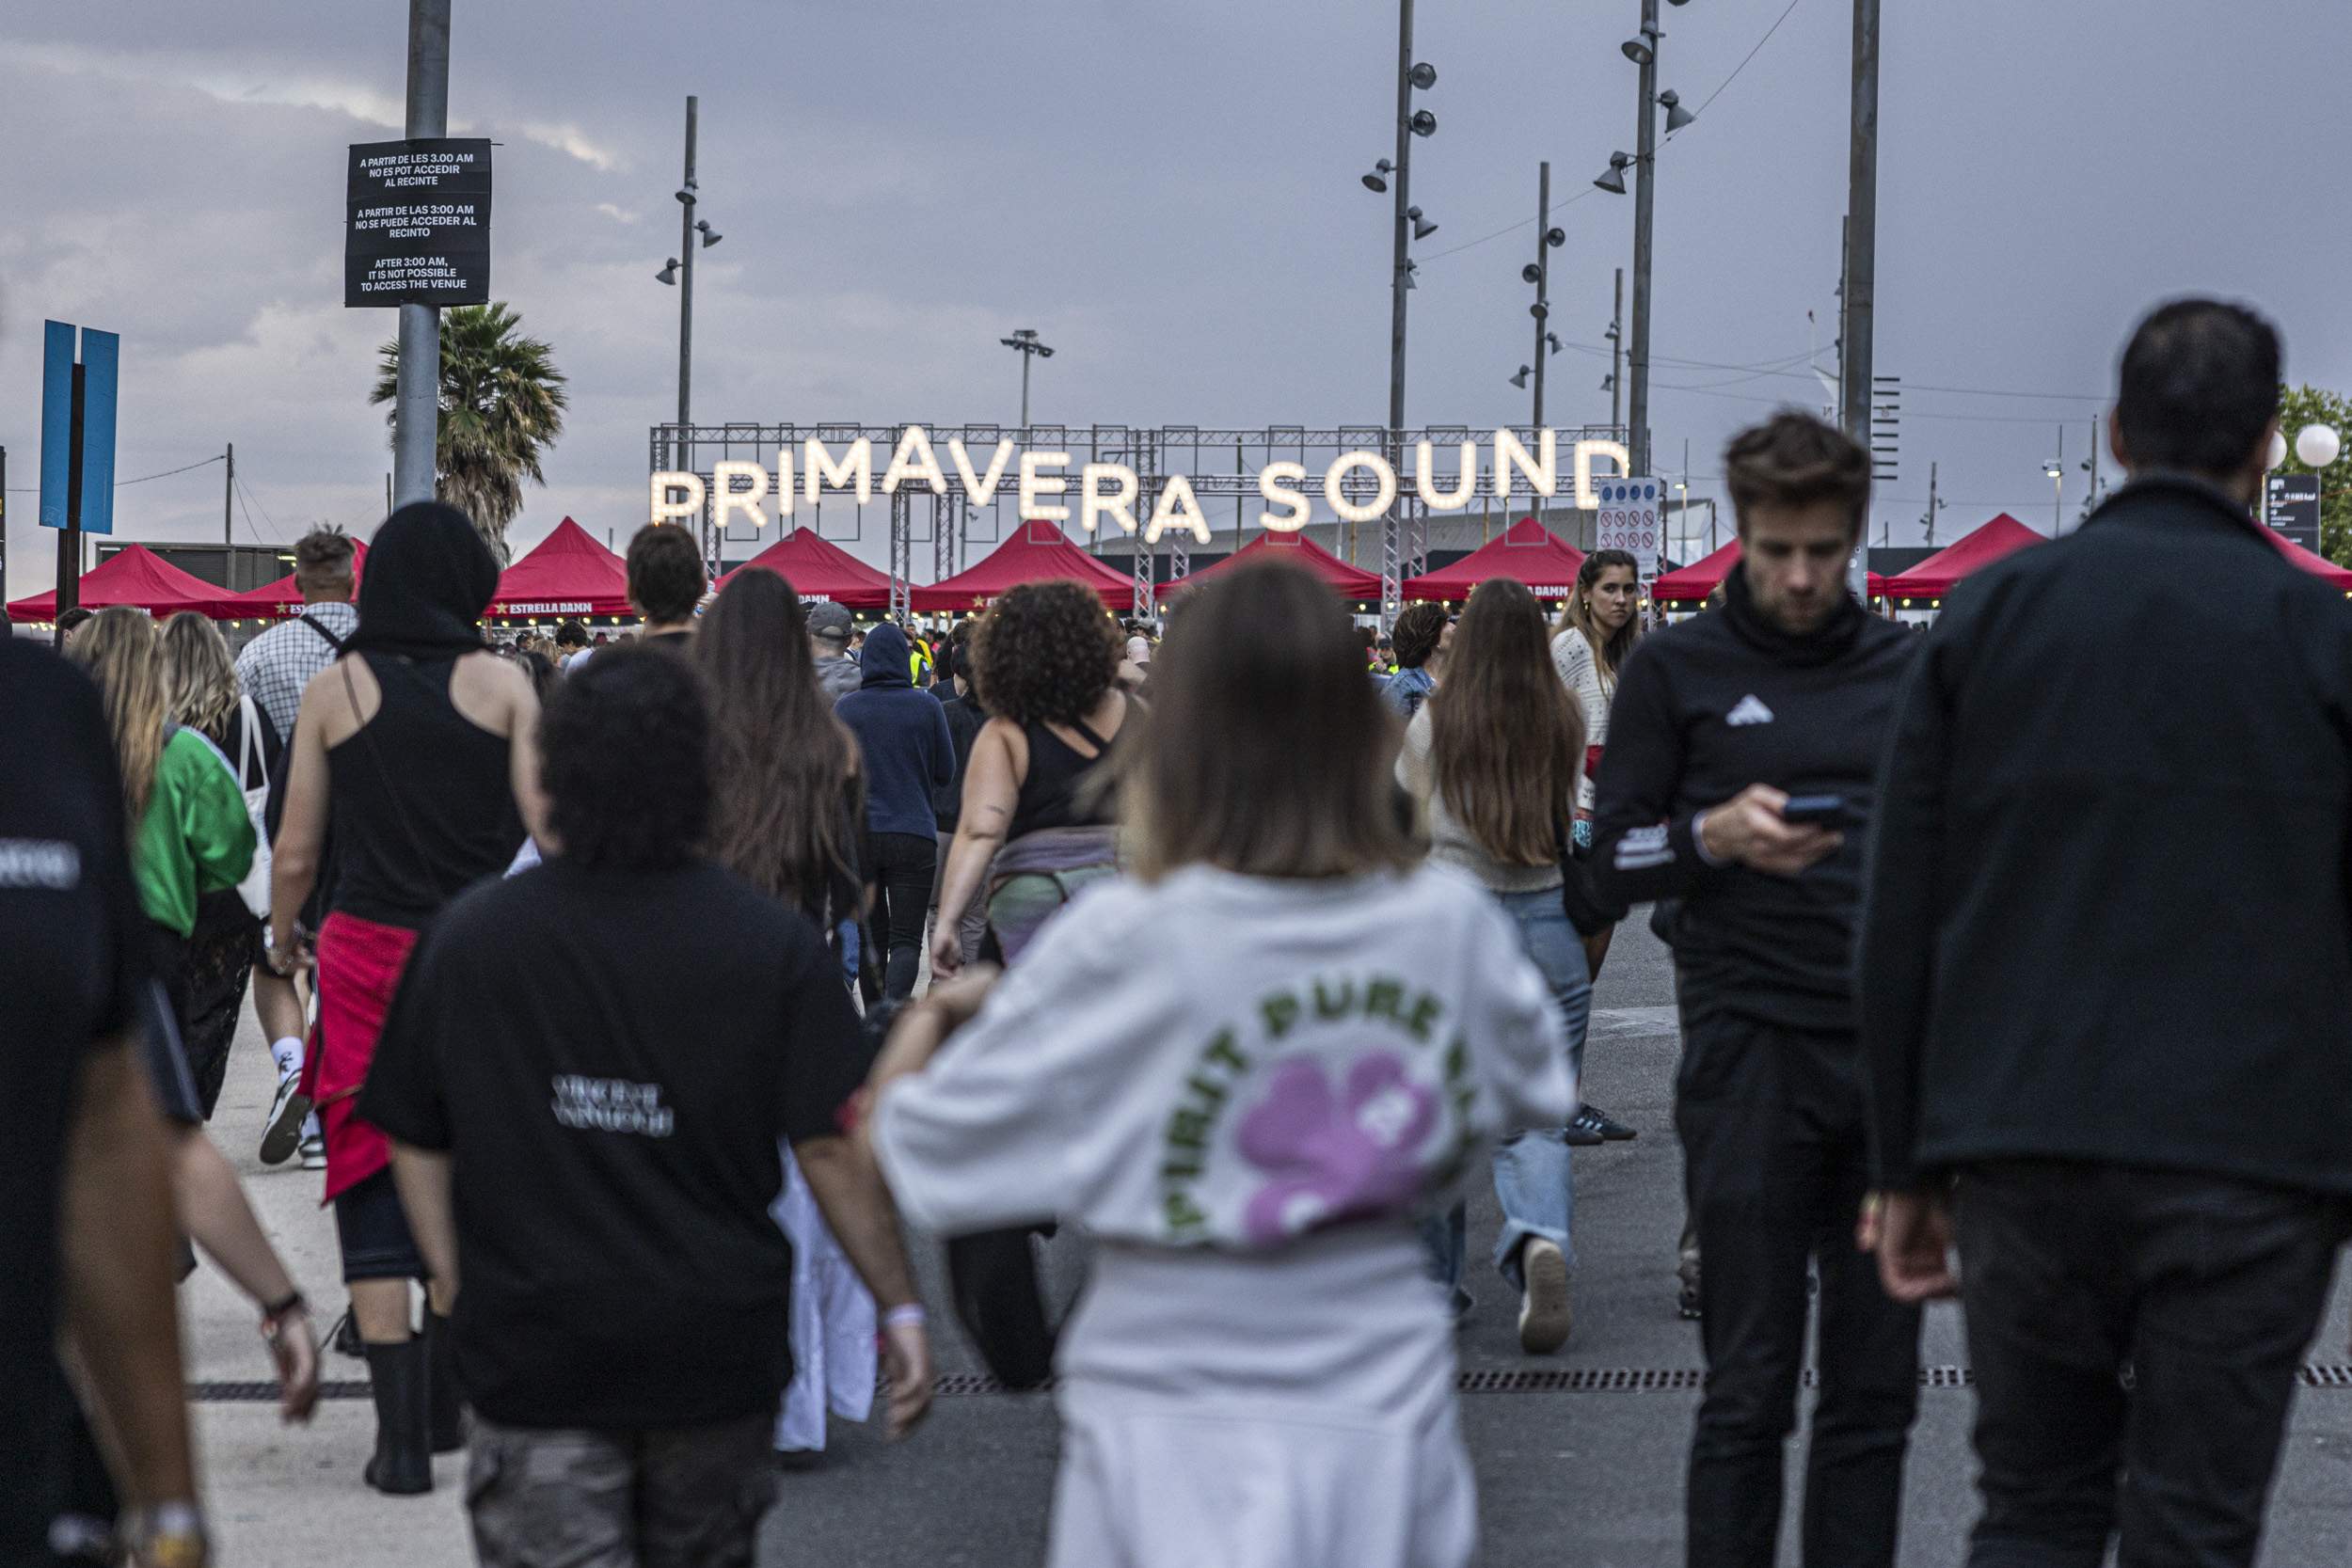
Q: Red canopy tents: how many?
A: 10